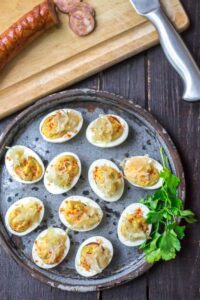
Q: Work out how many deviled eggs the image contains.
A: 11